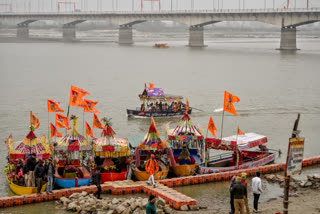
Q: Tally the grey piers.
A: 5